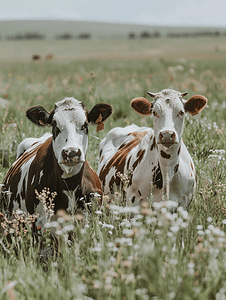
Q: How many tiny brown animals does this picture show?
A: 2